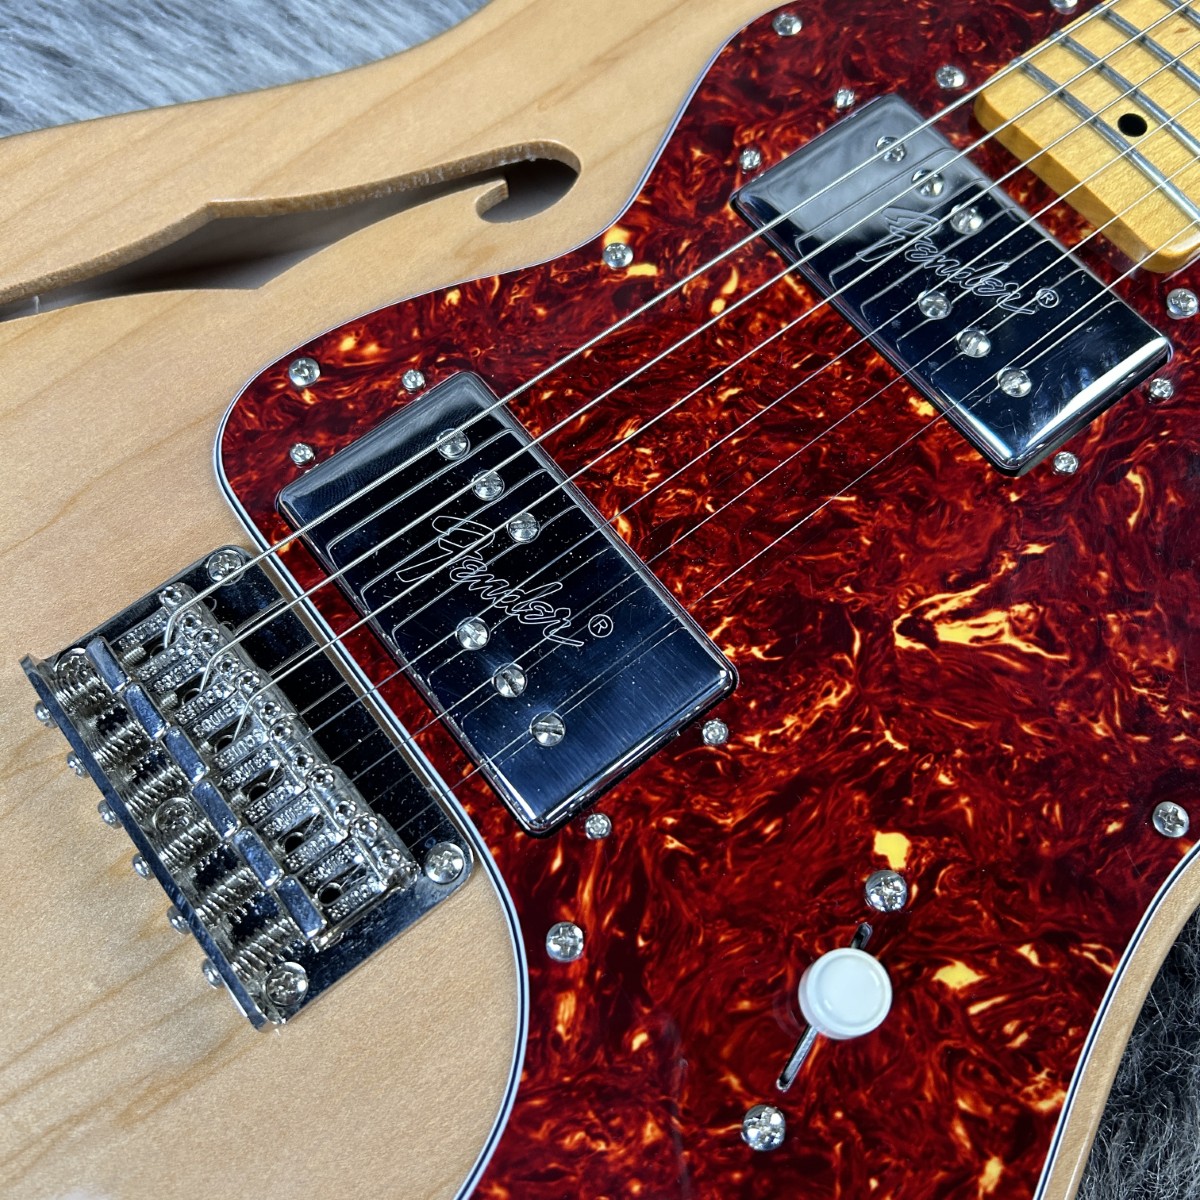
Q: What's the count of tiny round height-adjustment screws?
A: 12